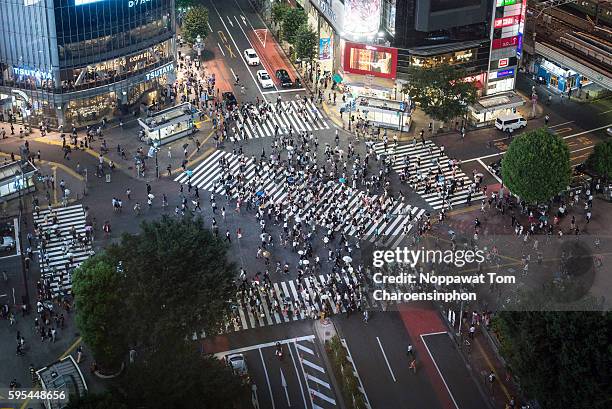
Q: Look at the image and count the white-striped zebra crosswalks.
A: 5